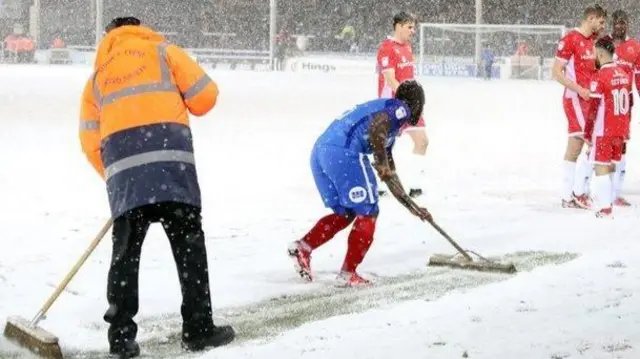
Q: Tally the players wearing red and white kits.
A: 4